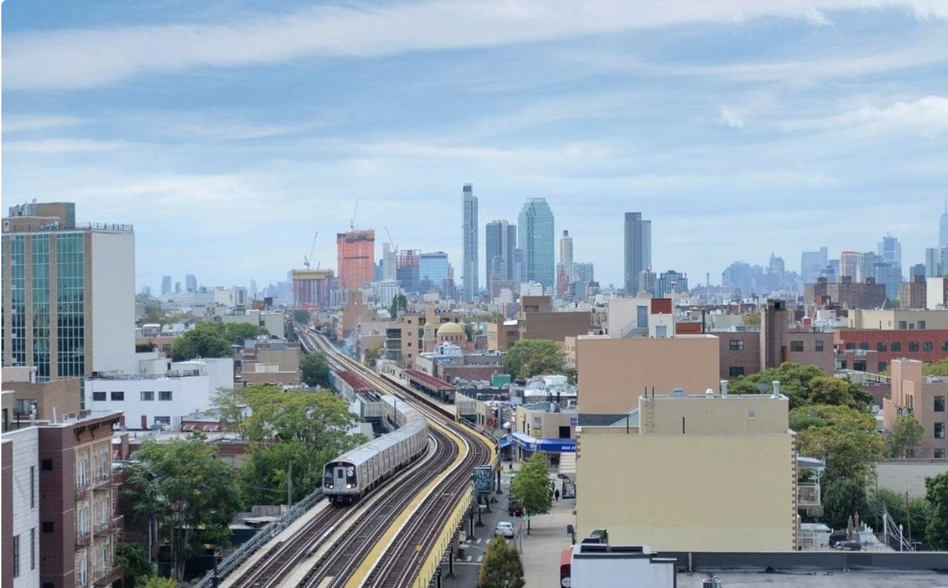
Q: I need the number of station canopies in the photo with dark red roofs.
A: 2